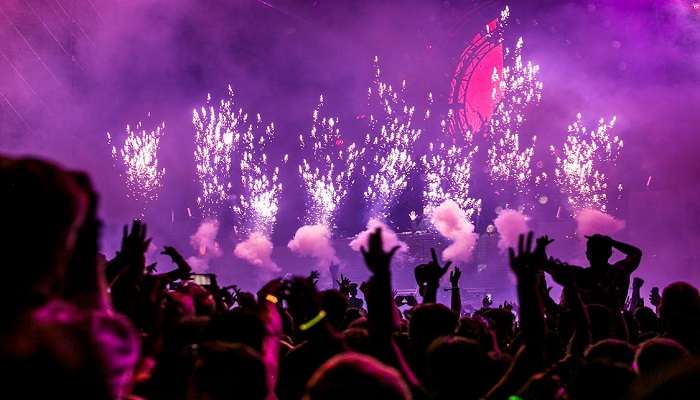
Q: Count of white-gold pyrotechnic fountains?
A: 8